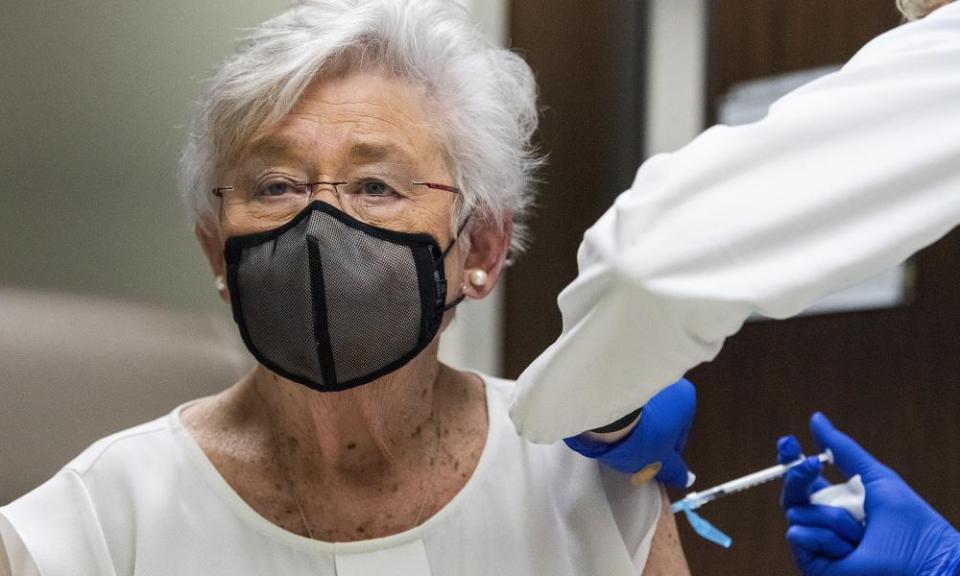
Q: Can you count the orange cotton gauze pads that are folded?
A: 0